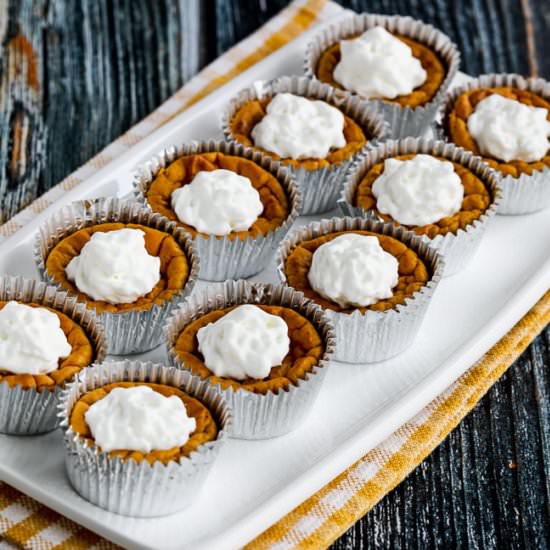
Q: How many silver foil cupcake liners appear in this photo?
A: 10